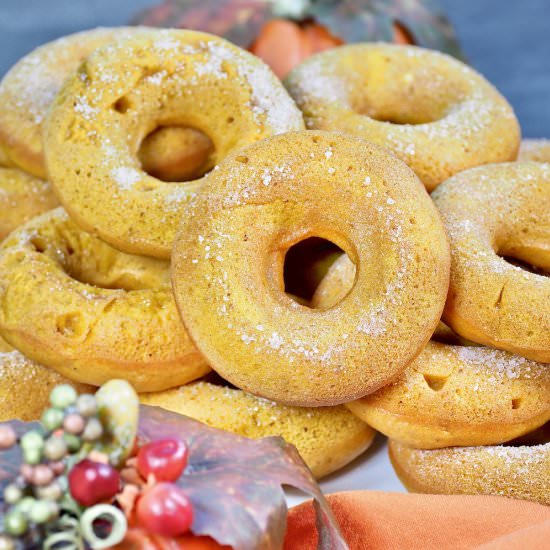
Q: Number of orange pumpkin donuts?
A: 12